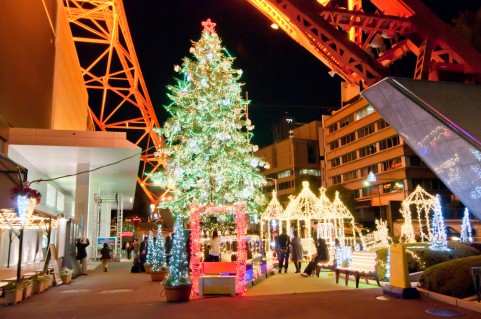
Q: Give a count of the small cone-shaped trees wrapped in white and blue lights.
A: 5